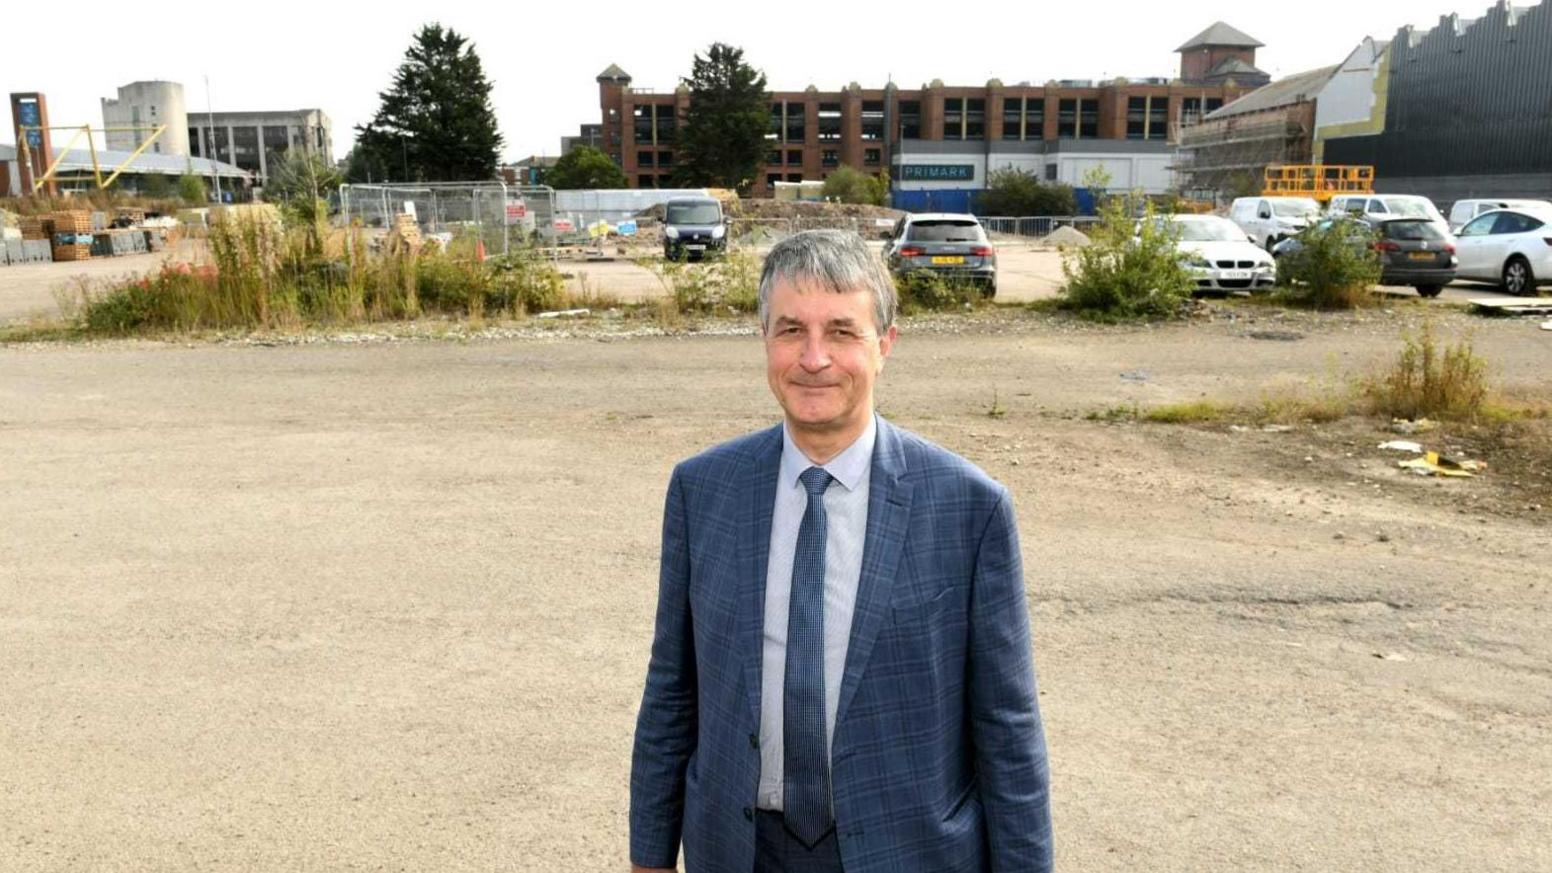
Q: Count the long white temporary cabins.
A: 1